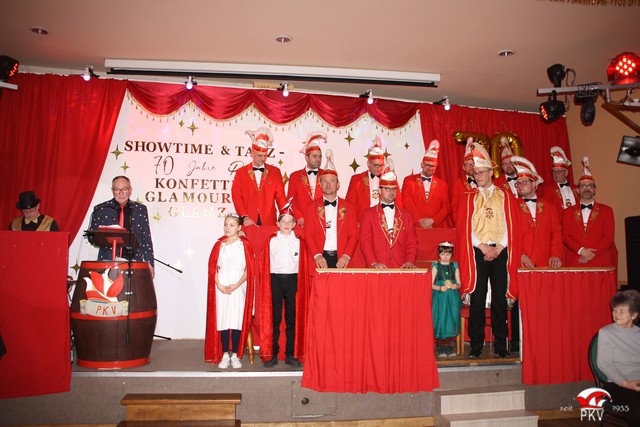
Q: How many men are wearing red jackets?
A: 11